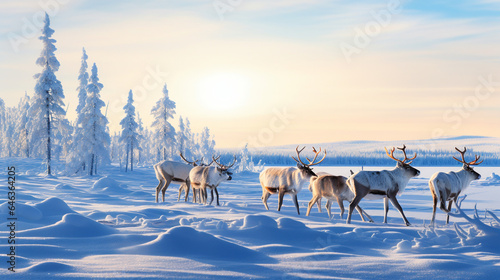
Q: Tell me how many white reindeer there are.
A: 5